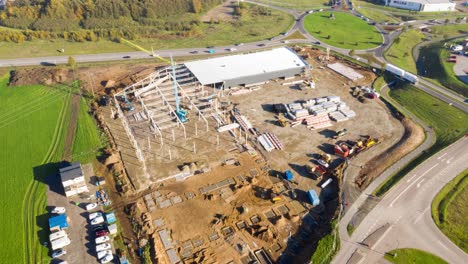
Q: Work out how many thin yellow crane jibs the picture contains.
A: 1